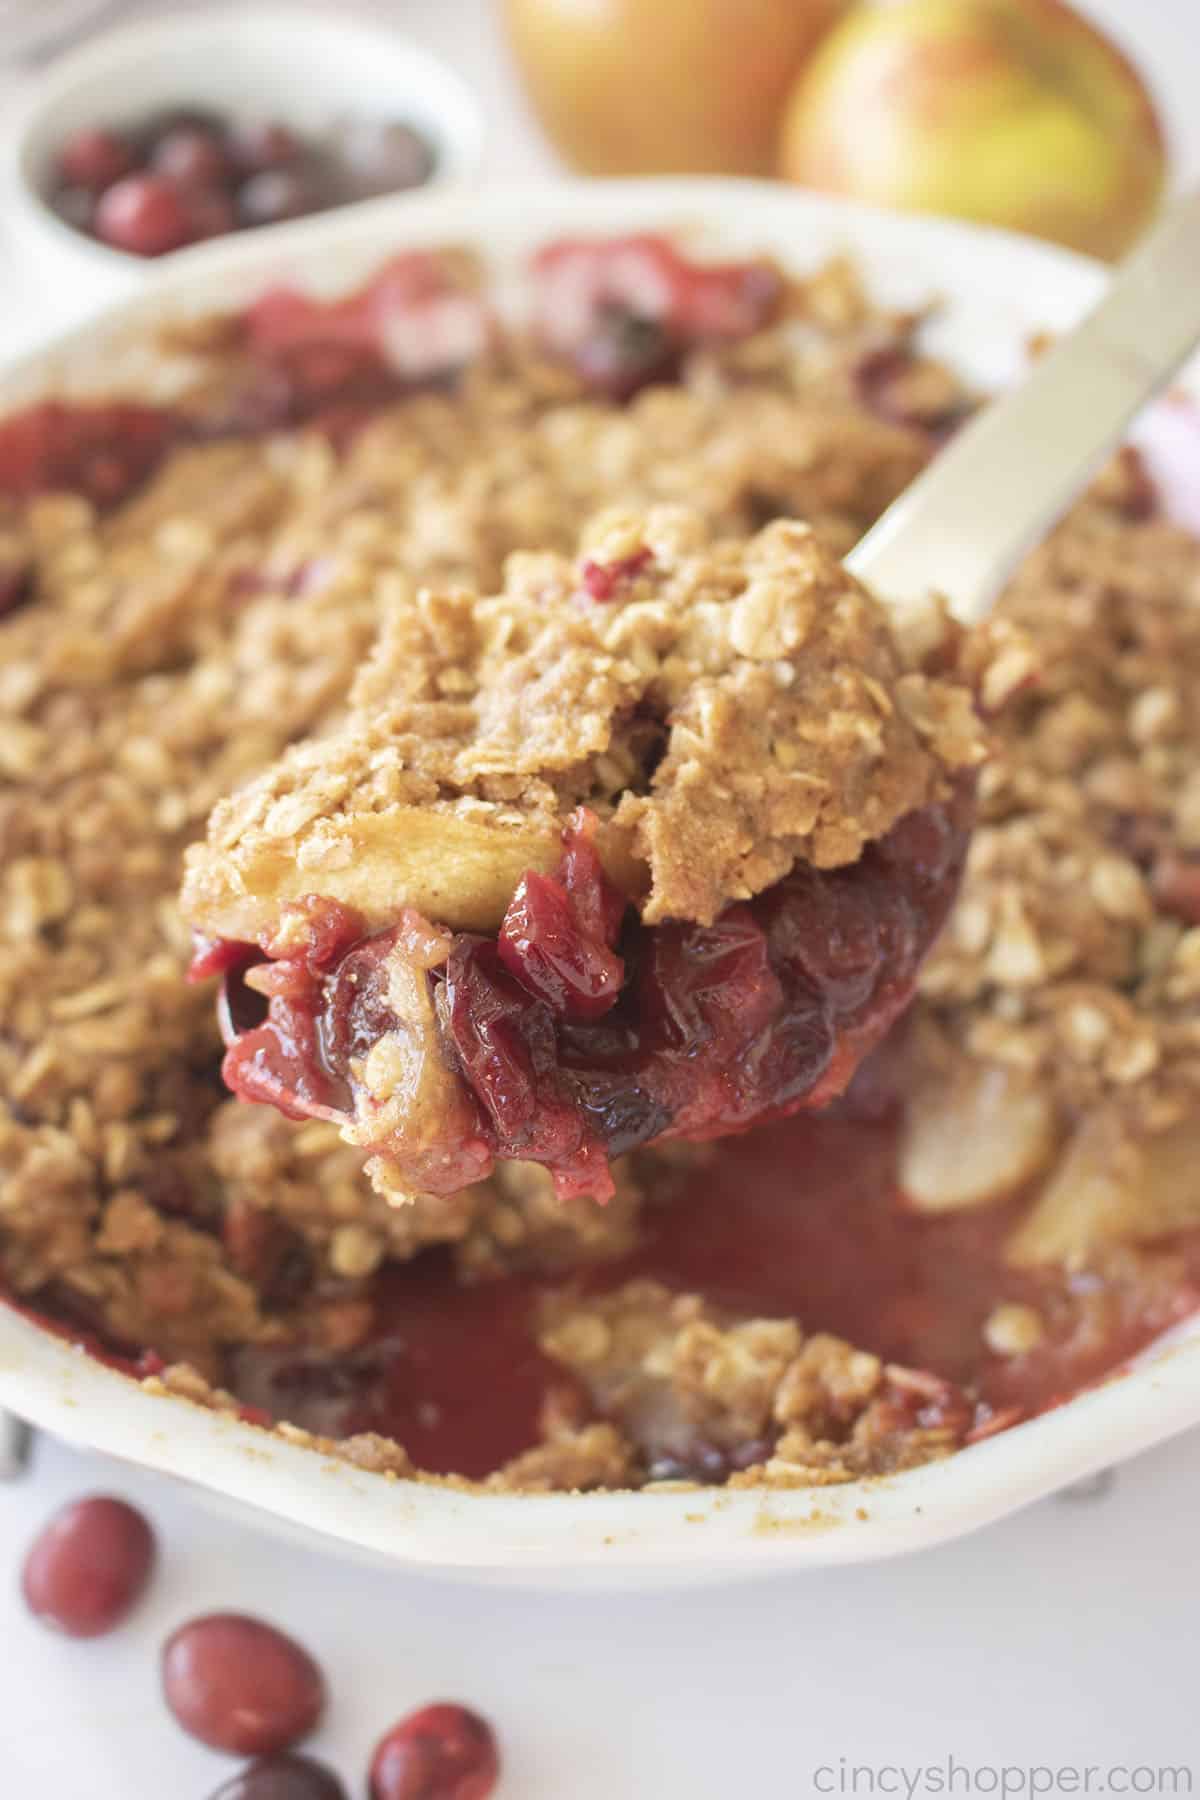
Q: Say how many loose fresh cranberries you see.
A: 4